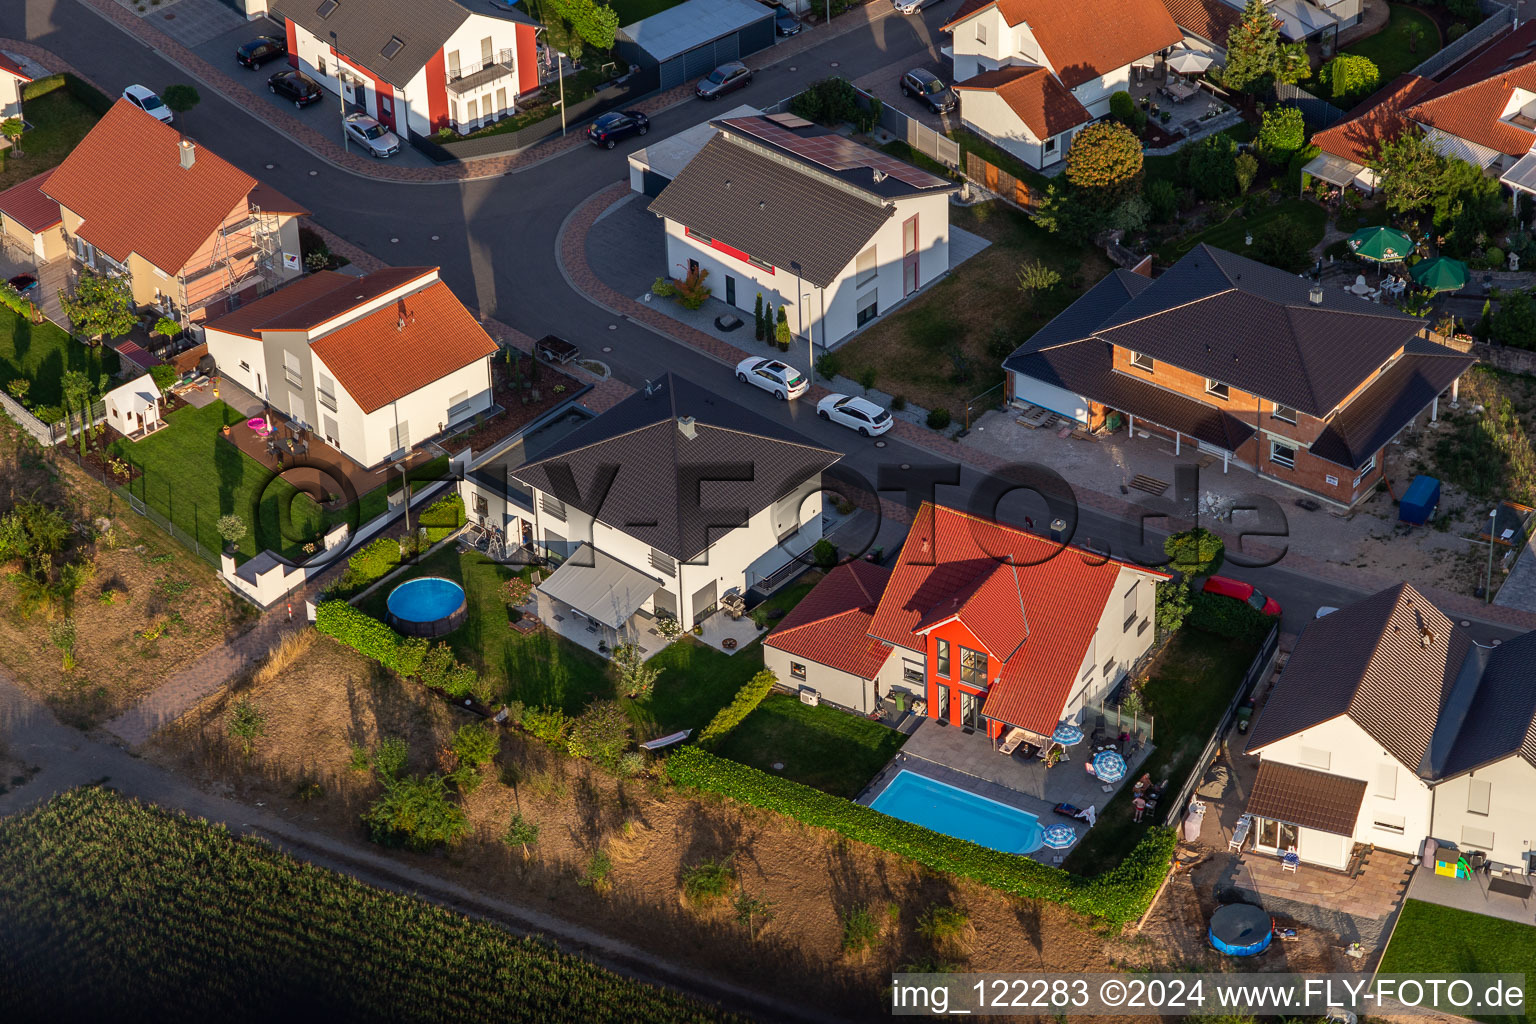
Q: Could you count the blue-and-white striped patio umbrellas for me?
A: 3